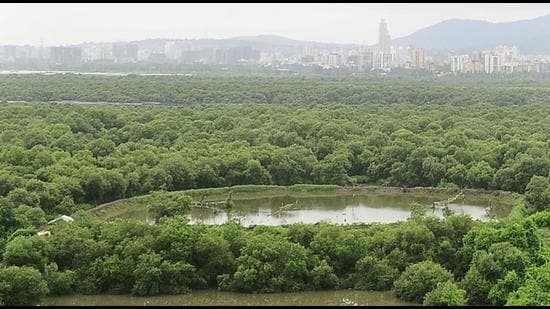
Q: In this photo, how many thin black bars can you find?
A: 2